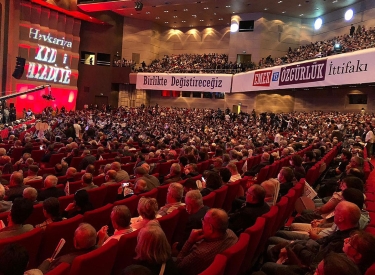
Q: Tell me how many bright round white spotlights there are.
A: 3